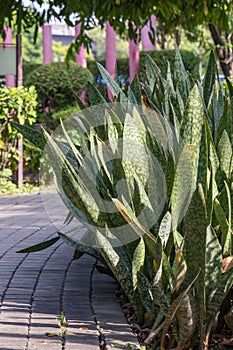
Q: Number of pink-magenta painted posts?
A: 6